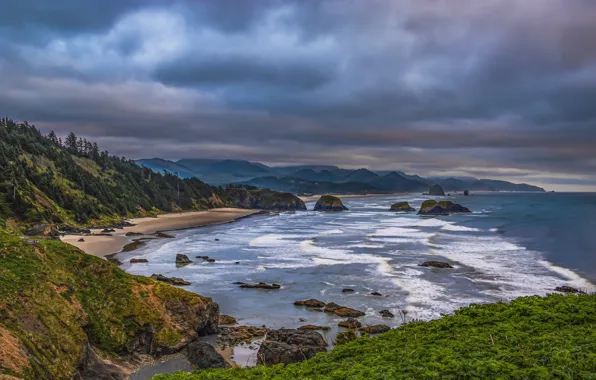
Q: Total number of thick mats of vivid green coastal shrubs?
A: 1